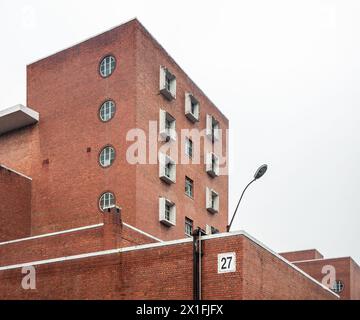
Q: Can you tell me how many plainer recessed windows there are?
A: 3